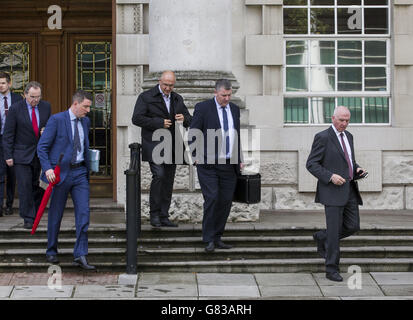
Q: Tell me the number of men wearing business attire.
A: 6